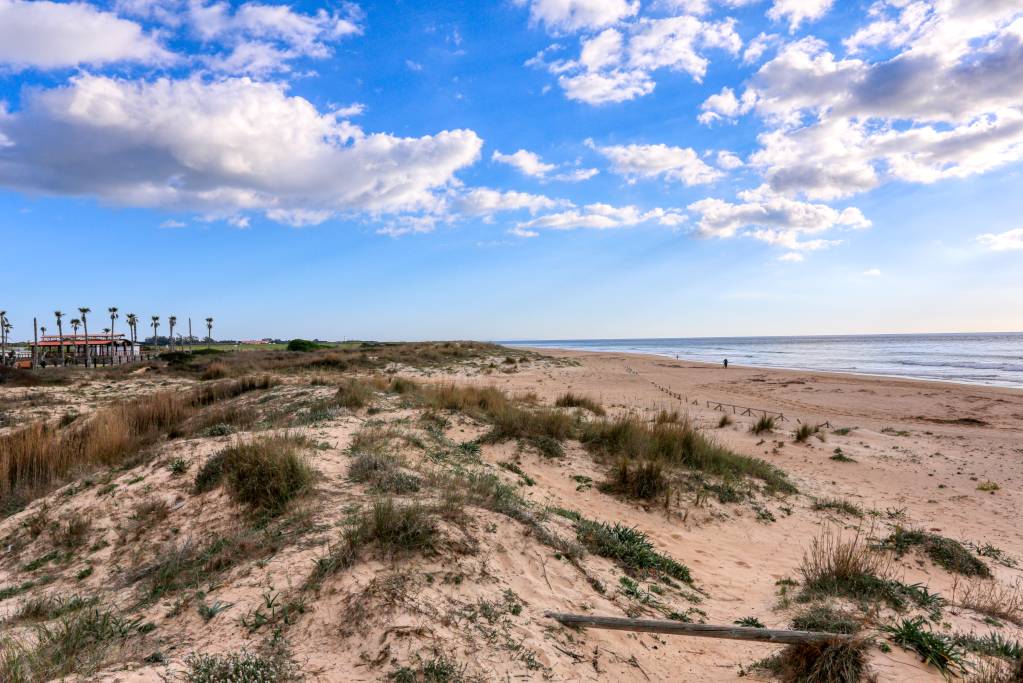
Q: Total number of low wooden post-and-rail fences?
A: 1